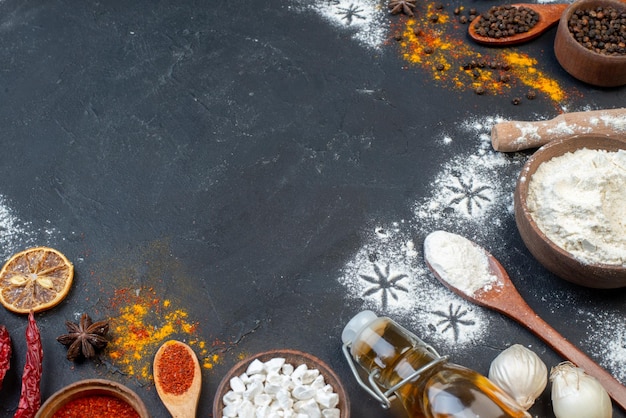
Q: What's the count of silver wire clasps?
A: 1